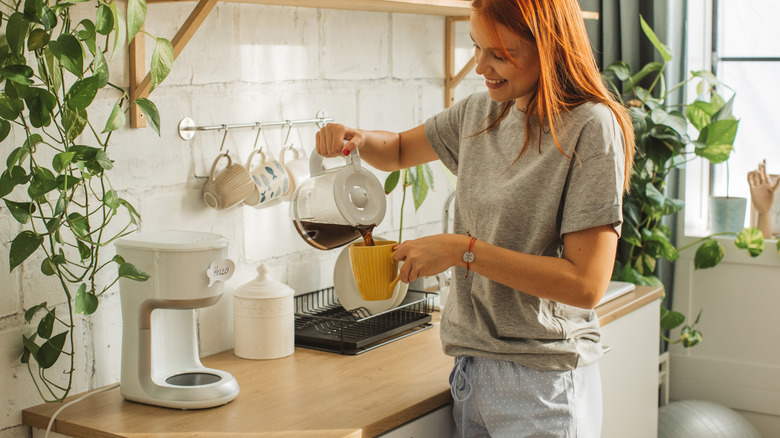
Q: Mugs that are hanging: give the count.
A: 3